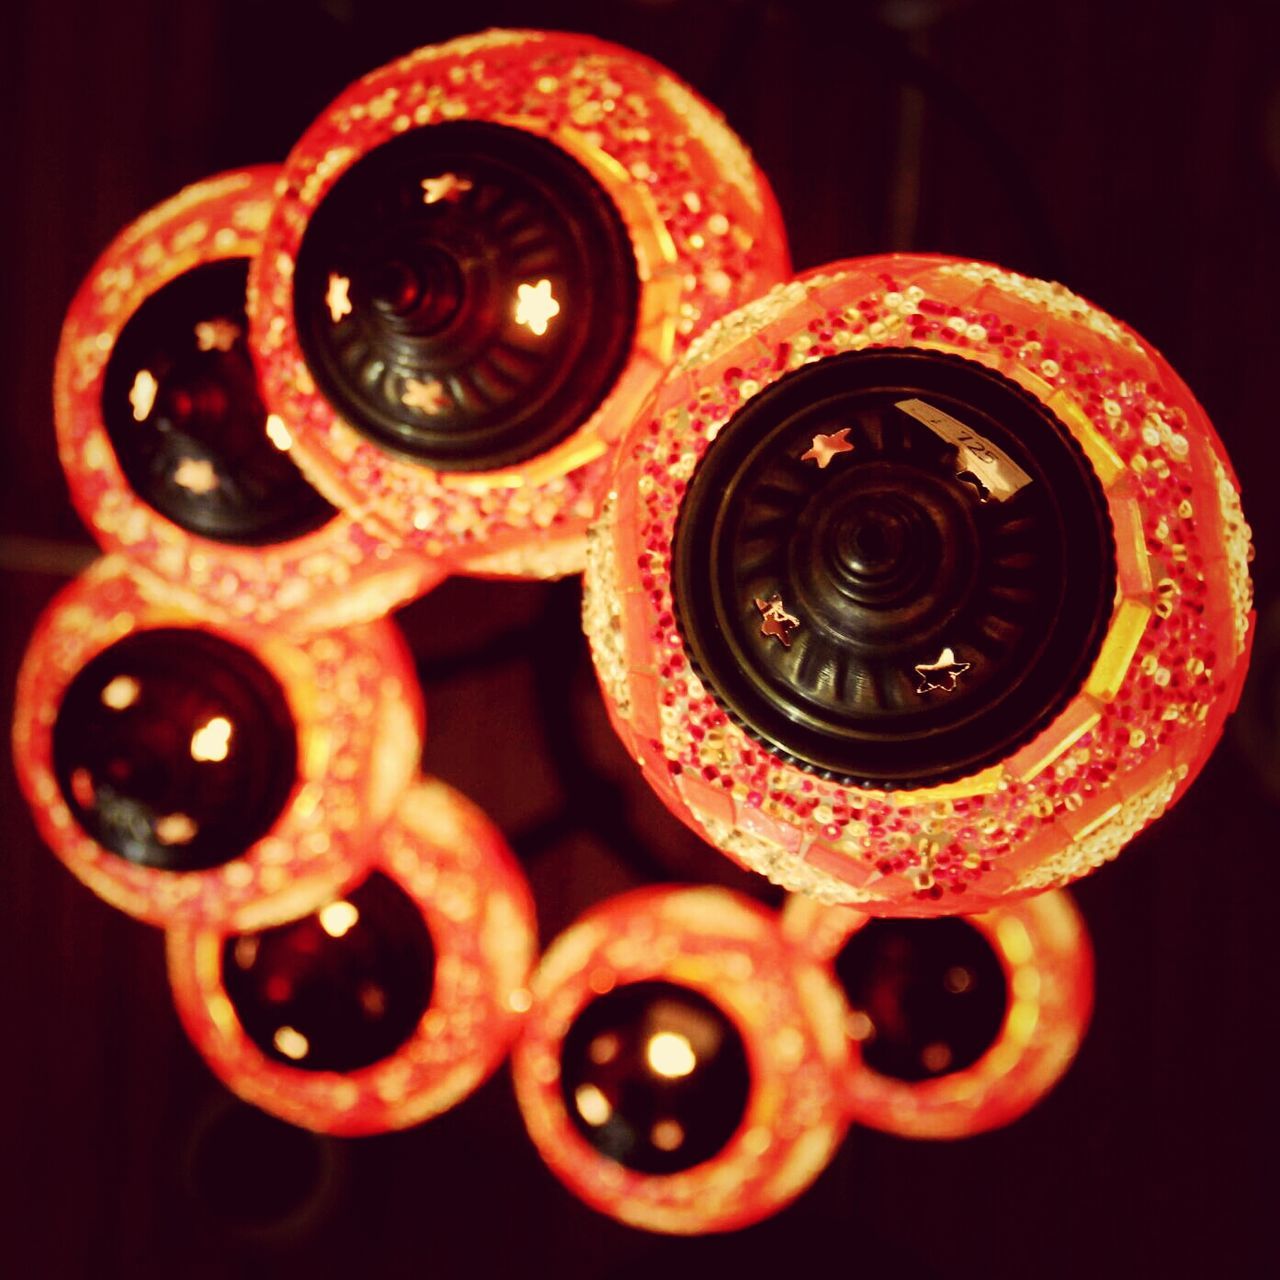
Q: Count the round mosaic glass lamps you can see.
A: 7